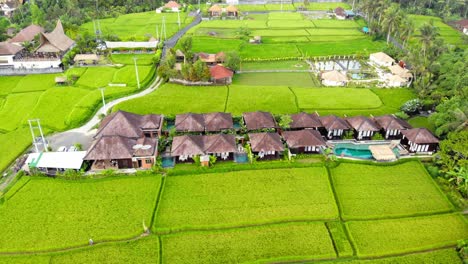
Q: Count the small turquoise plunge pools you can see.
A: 4